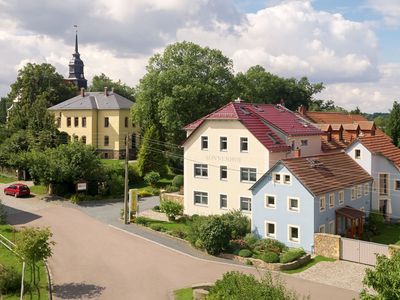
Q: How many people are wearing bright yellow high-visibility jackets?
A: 0